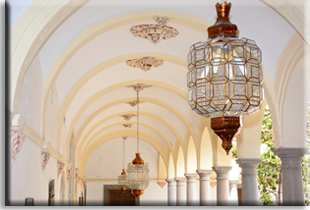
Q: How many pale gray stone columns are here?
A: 7